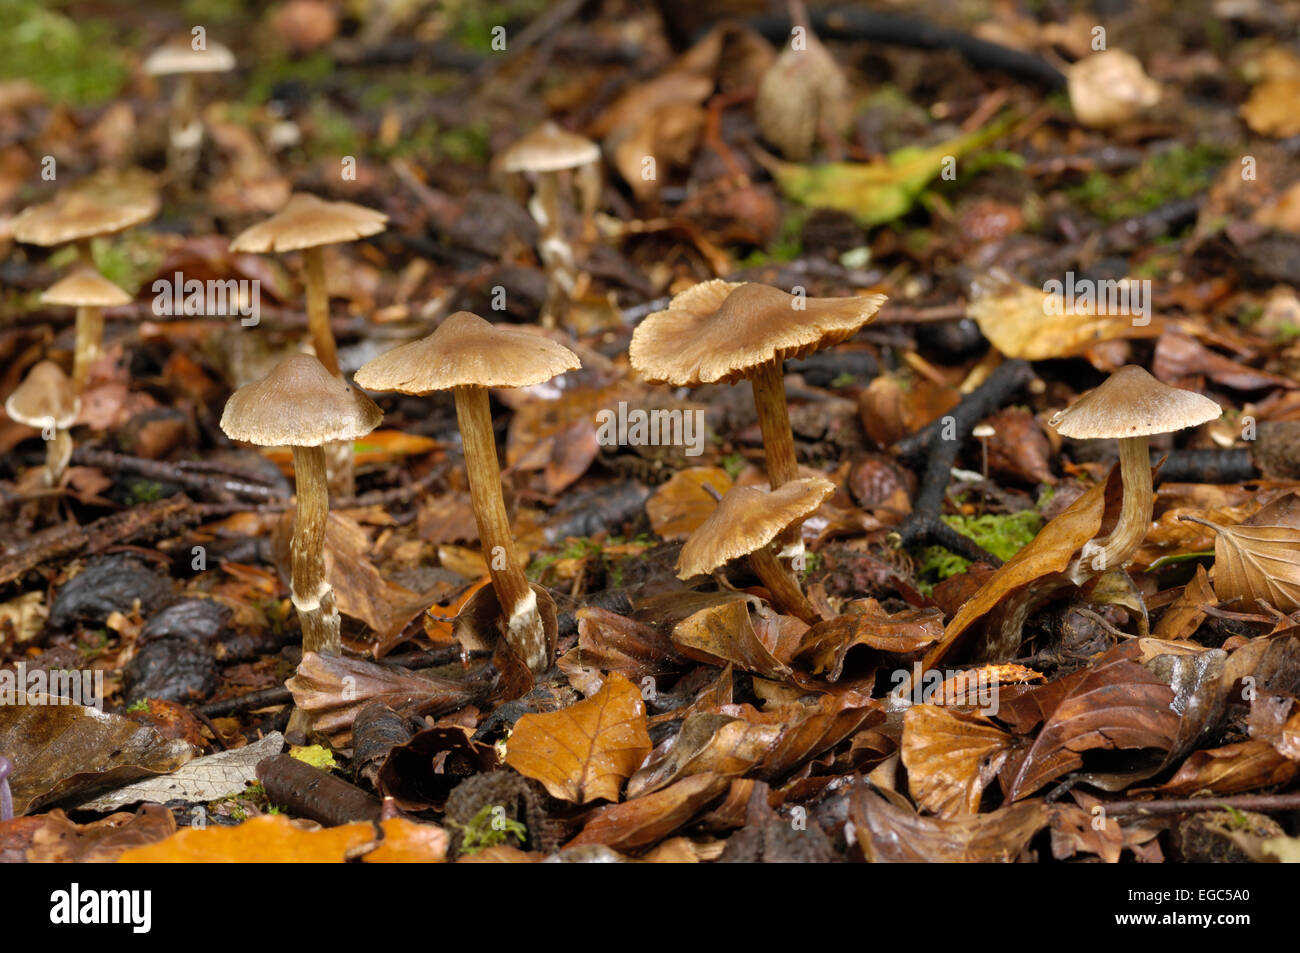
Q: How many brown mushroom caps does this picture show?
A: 11